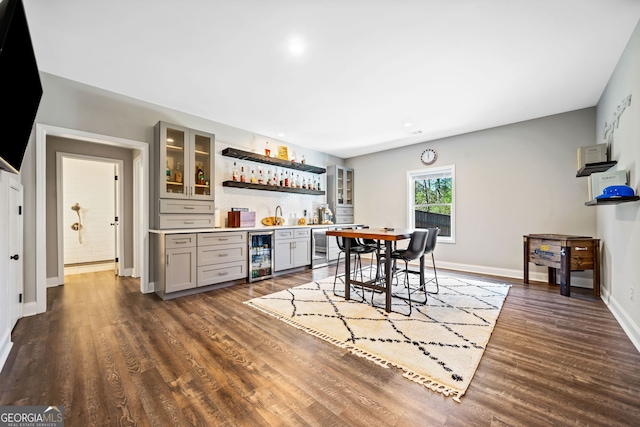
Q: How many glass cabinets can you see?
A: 2